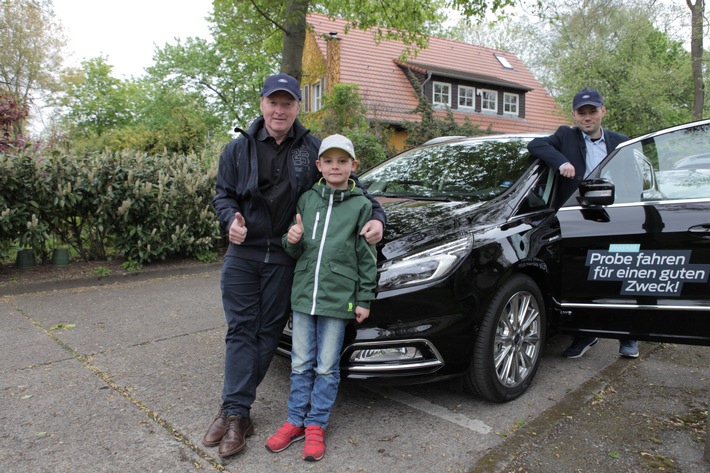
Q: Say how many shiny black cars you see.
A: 1